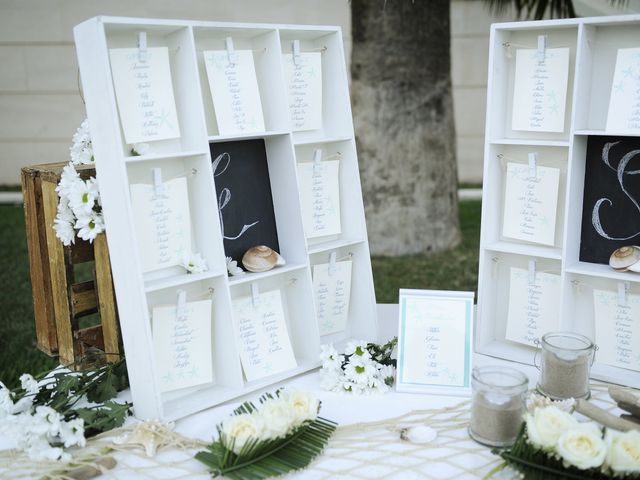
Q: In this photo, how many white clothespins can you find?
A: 12